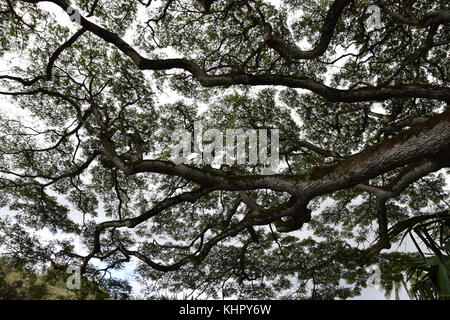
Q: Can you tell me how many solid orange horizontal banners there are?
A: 0